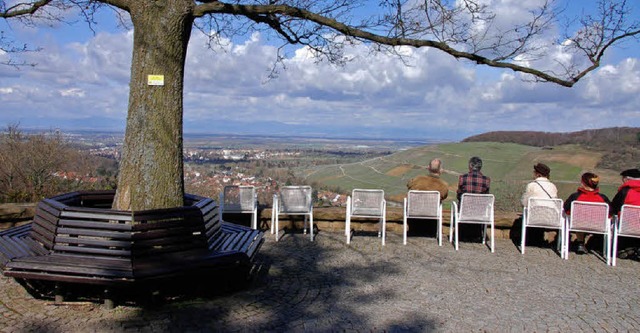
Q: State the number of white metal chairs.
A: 8